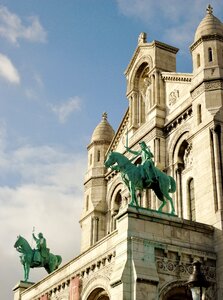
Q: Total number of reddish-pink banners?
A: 2